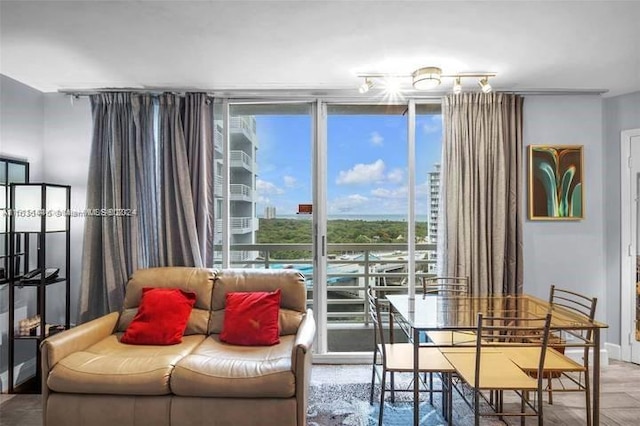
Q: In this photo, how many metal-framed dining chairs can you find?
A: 4